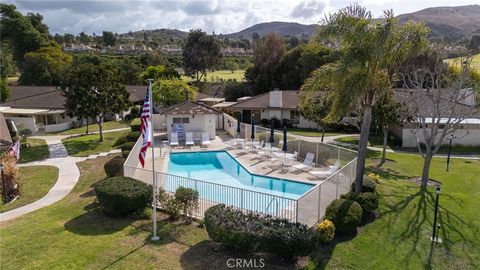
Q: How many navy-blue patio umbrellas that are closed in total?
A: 4